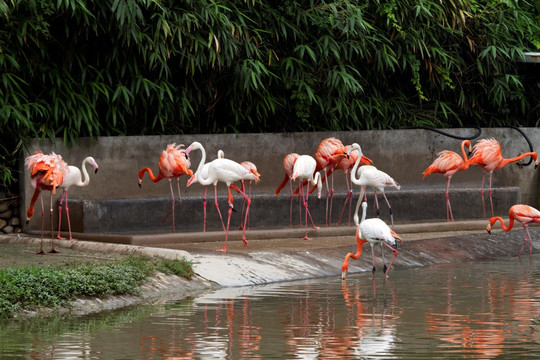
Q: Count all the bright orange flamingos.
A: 10